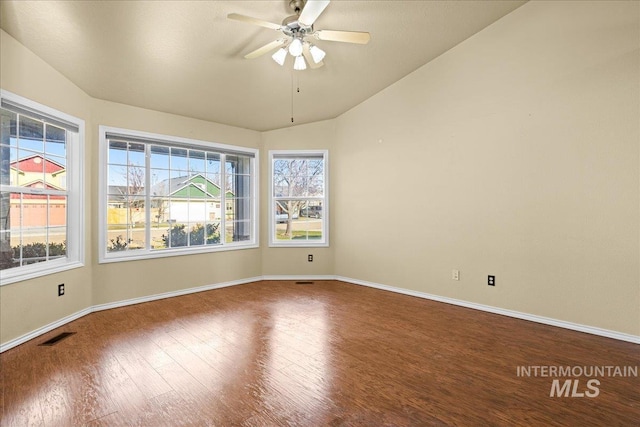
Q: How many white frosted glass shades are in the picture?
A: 4